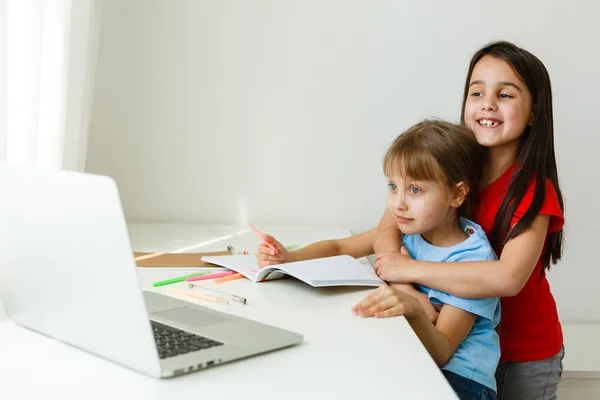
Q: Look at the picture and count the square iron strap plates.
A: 0